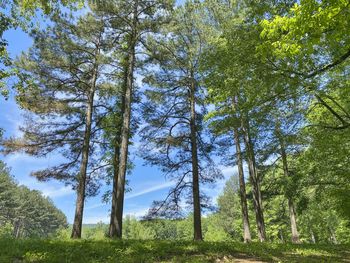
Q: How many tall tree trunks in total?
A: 7